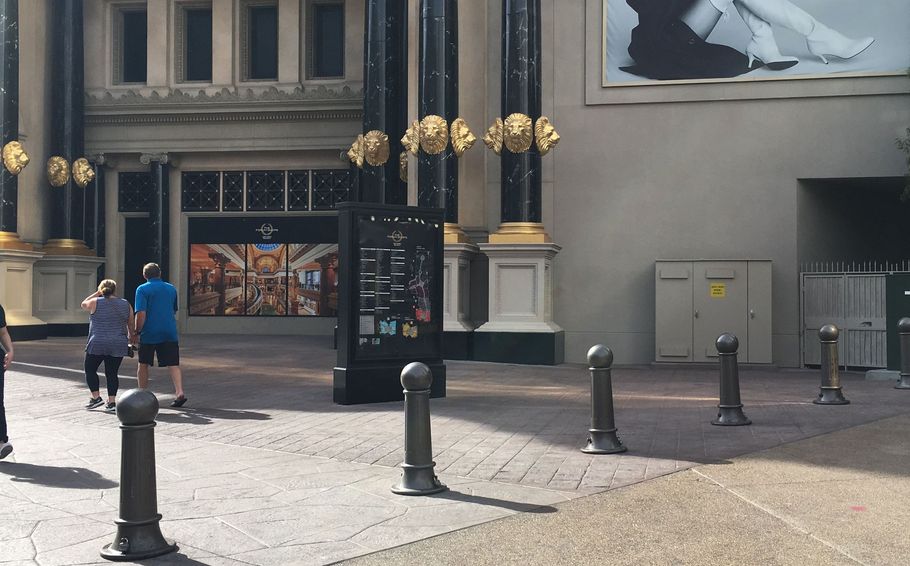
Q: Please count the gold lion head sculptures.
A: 12